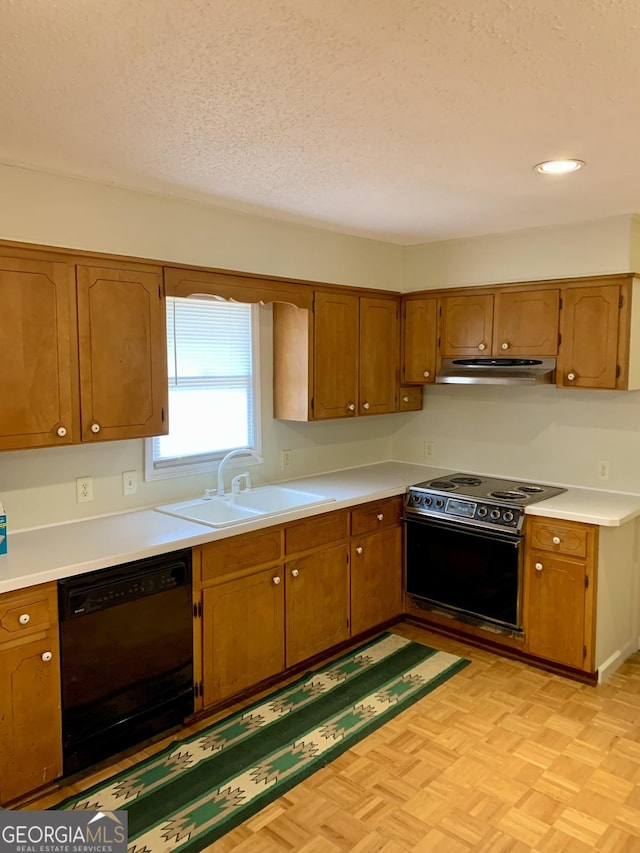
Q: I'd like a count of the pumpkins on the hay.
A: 0